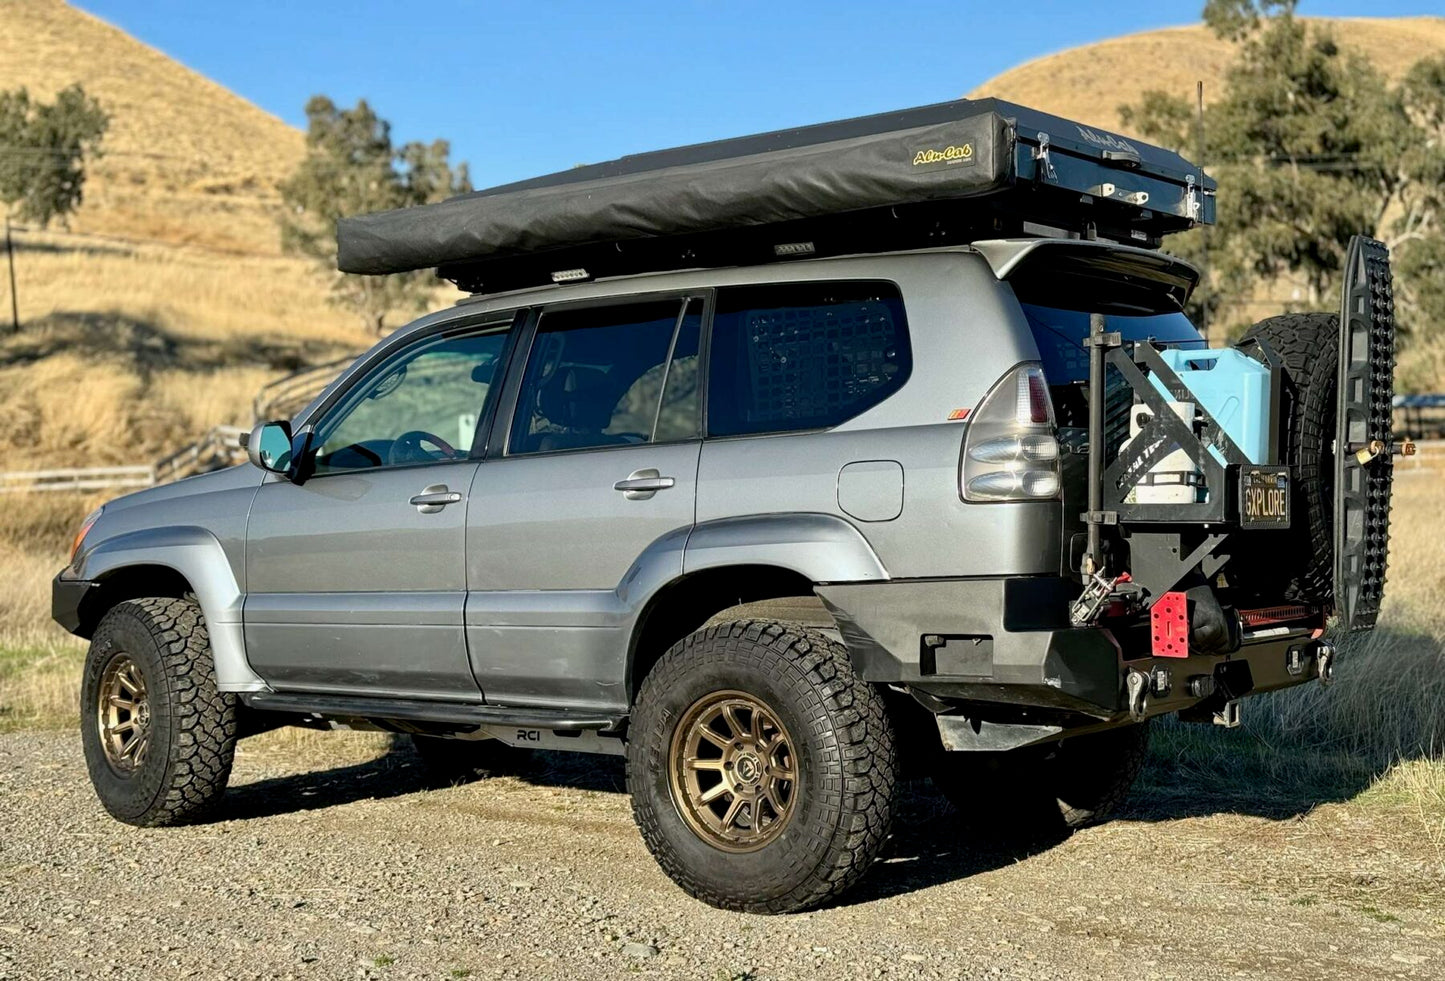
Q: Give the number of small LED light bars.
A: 2